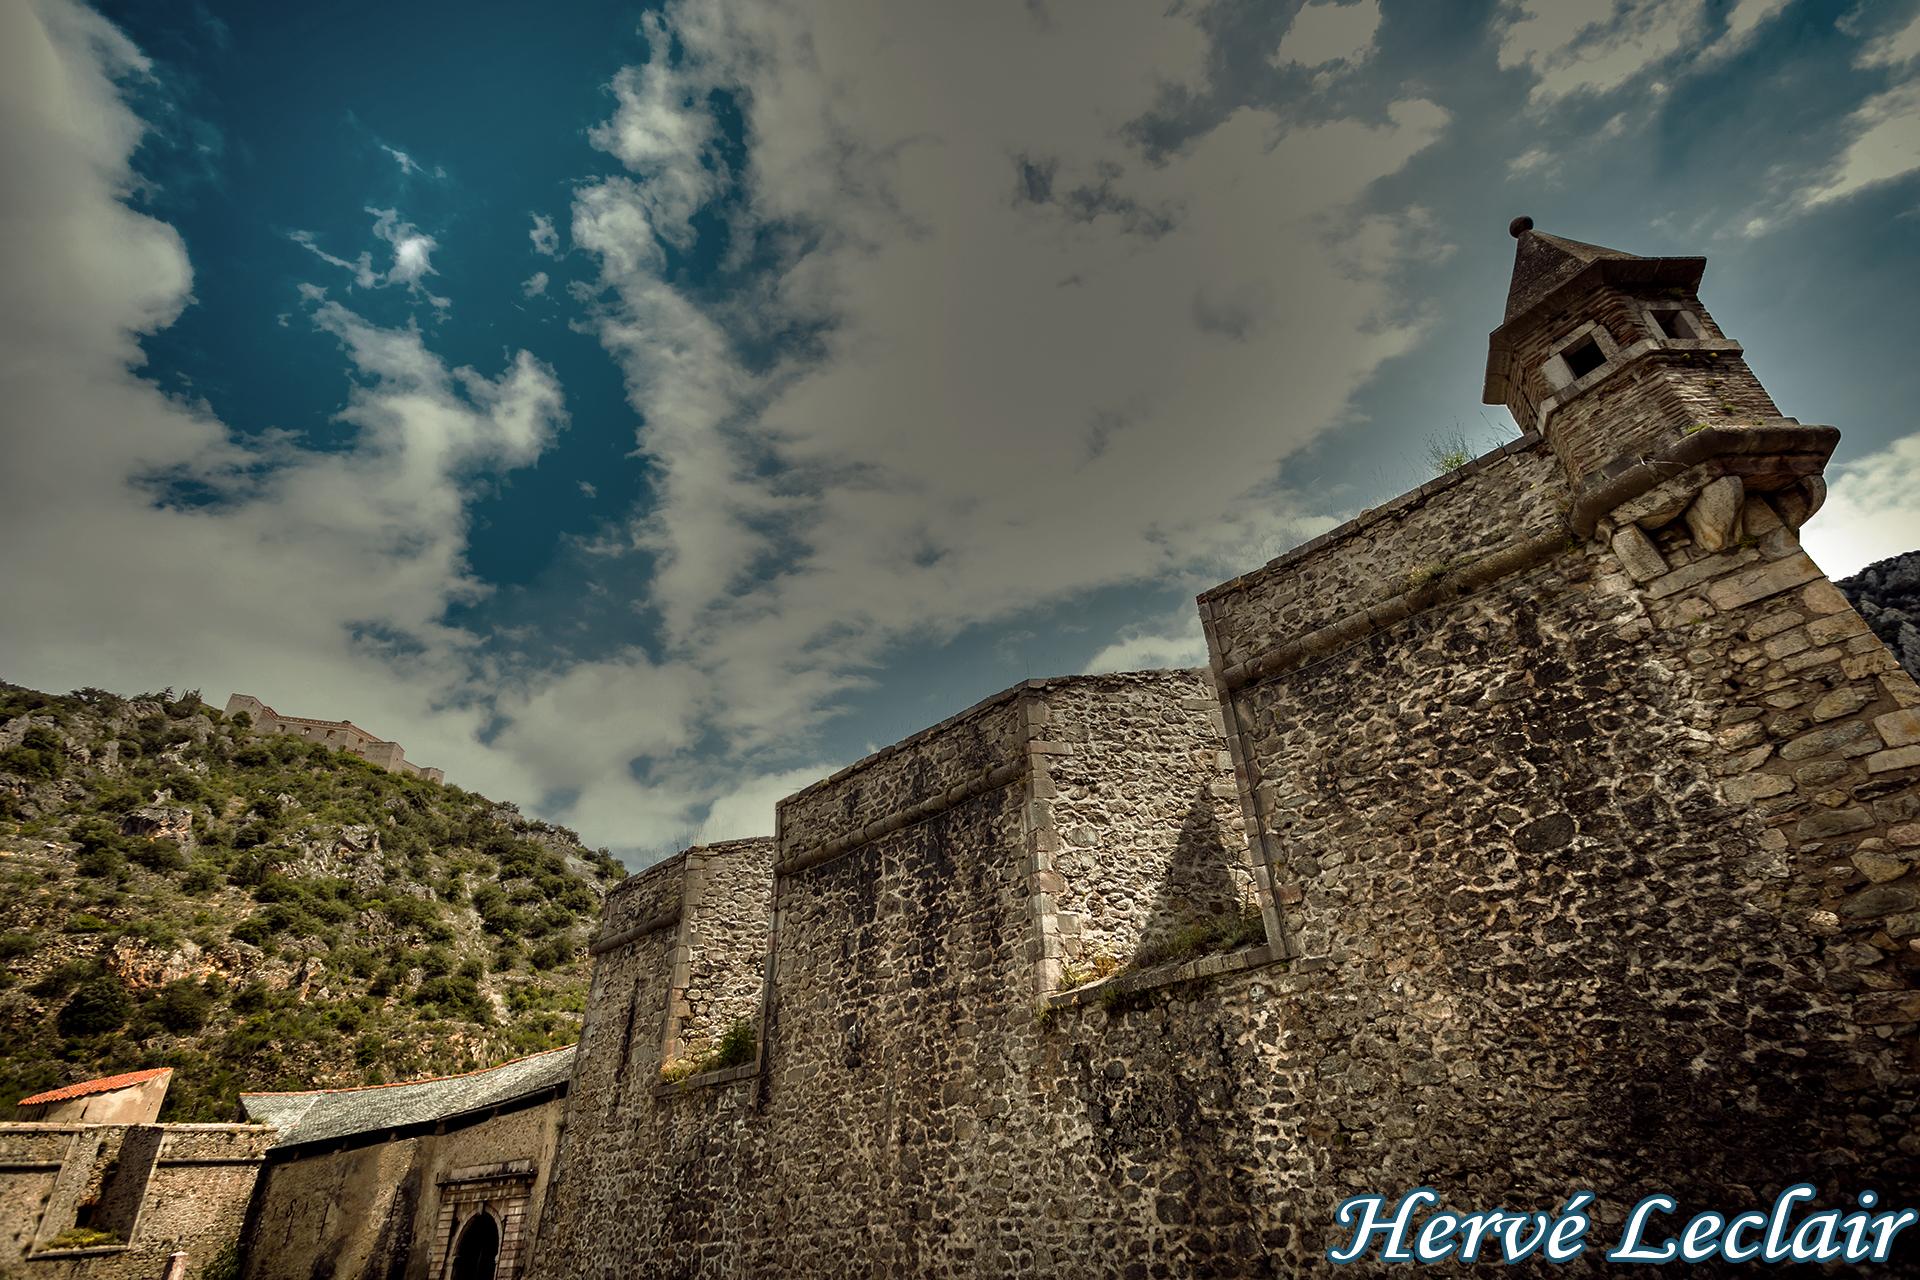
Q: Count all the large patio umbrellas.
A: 0